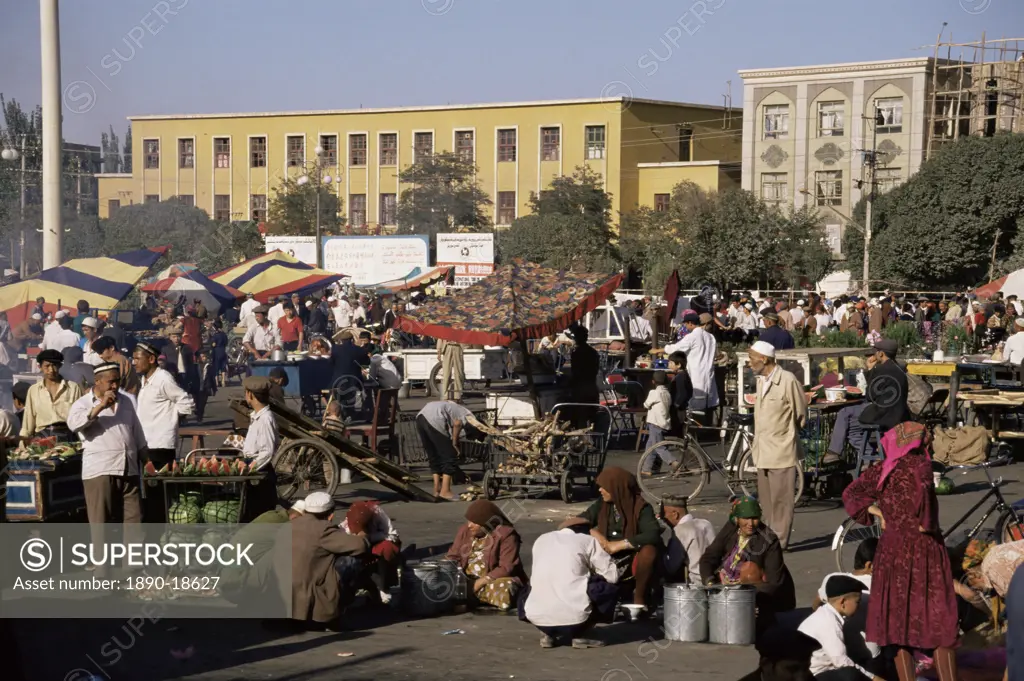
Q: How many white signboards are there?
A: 3